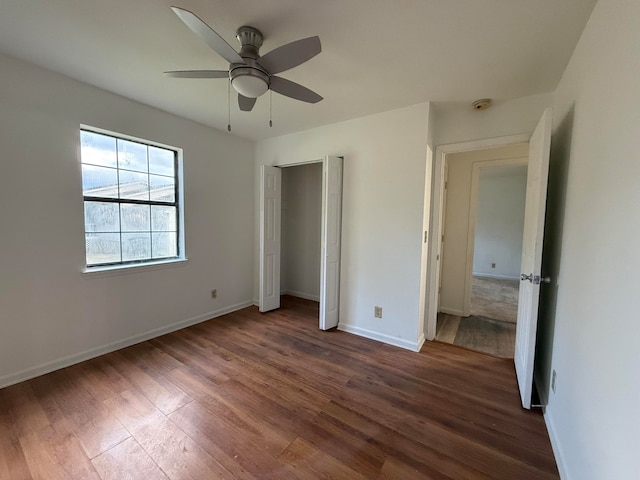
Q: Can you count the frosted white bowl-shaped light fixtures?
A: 1